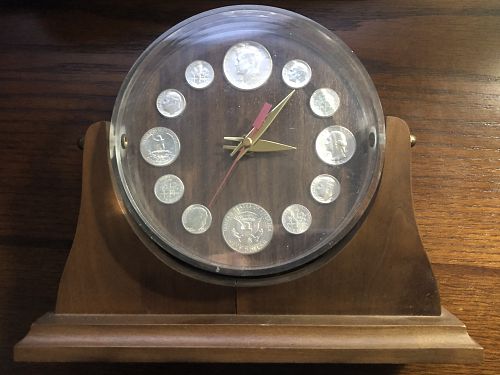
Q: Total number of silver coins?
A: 12